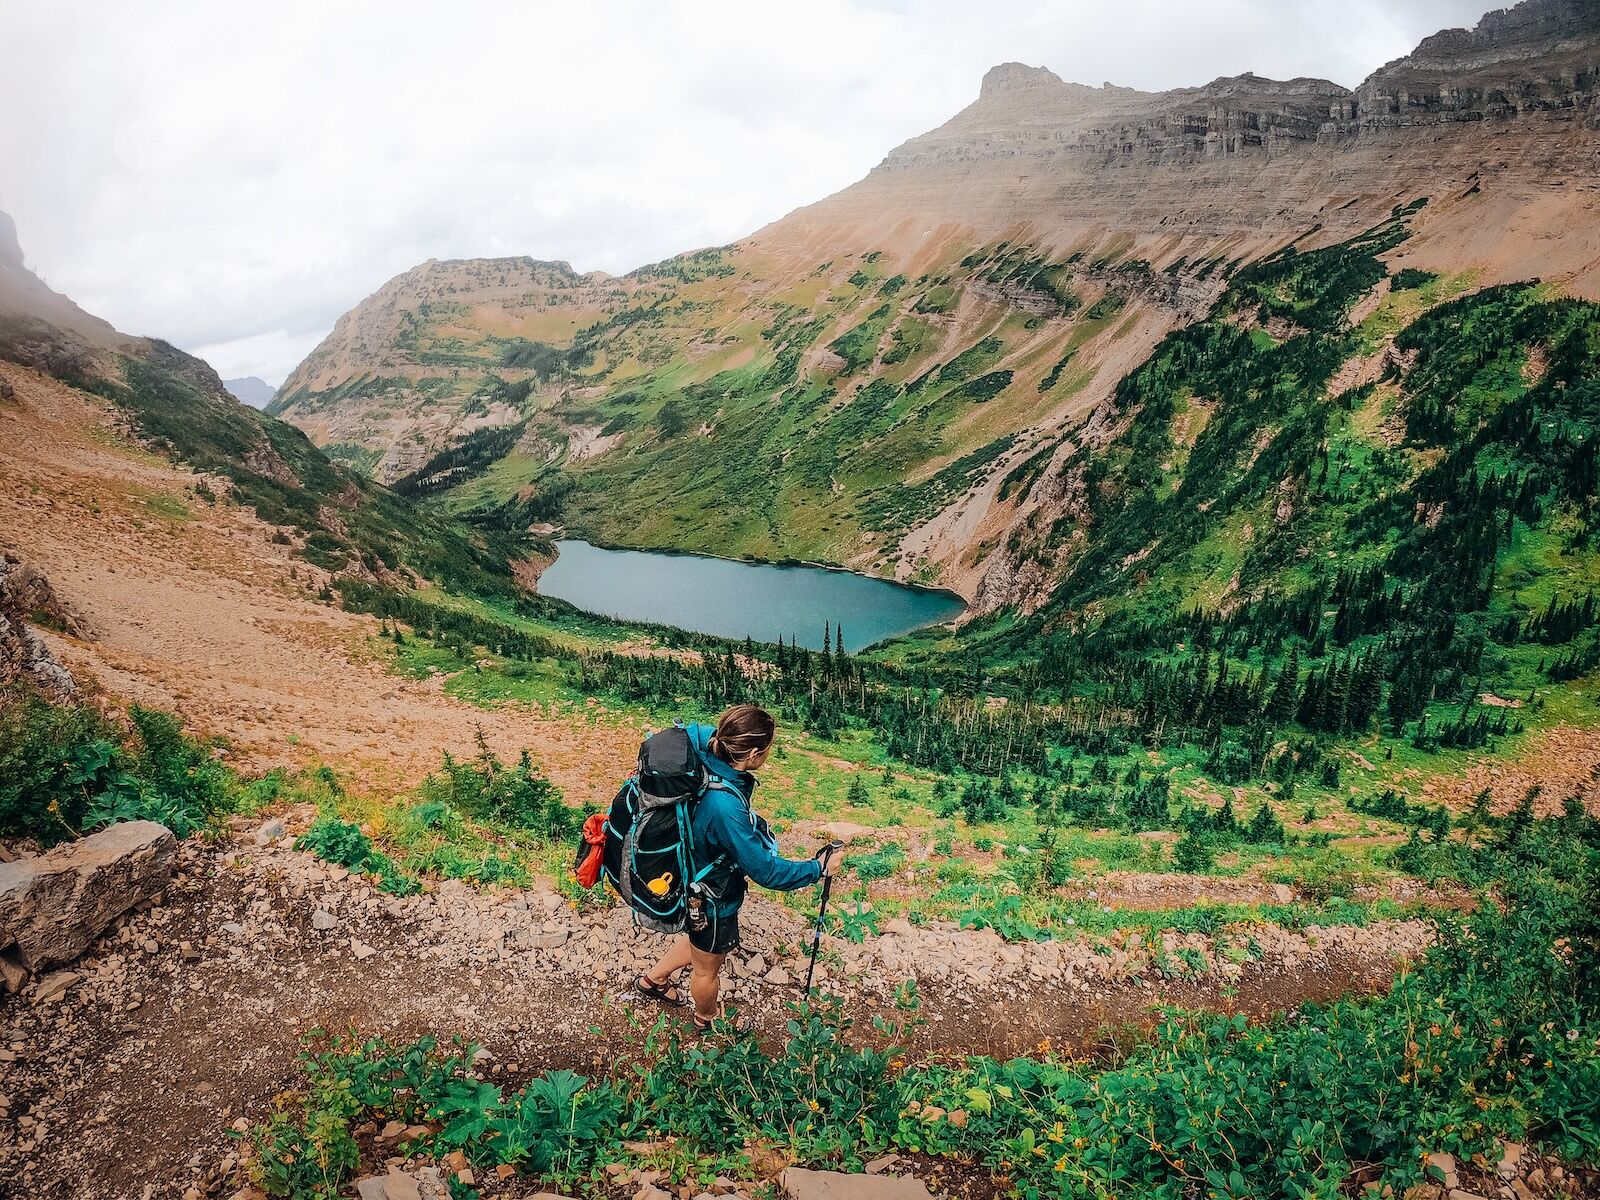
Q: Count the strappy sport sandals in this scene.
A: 2